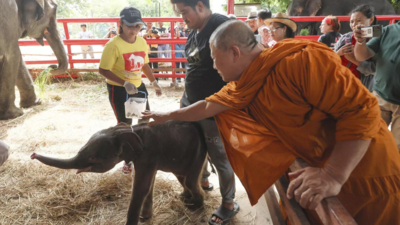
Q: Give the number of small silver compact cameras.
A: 1